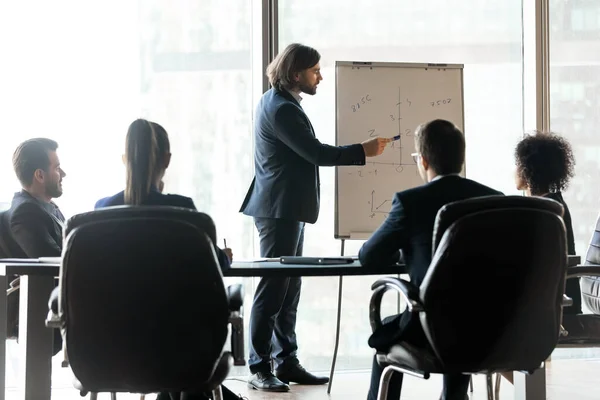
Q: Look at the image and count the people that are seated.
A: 4